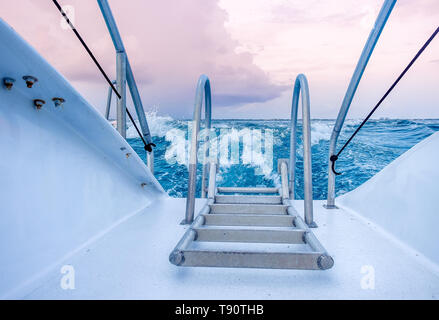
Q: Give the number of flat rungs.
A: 5